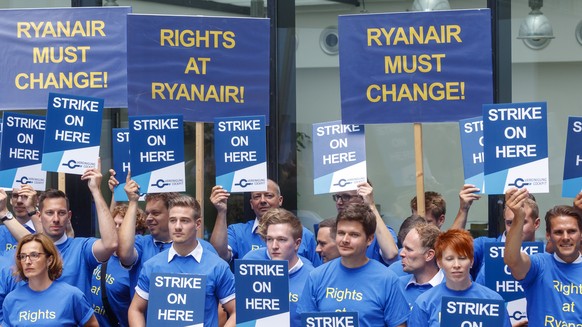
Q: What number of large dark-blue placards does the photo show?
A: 3